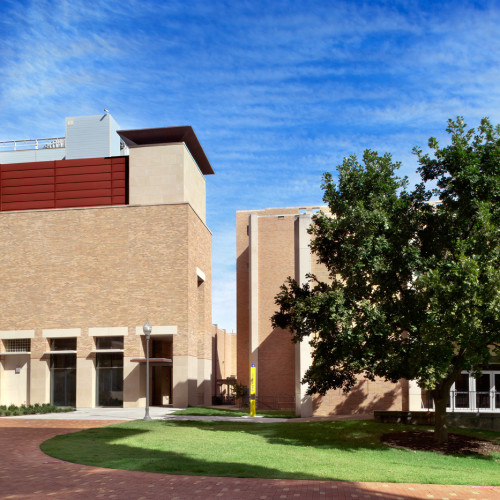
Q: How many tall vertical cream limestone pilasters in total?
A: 2